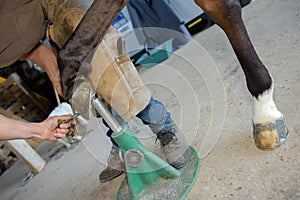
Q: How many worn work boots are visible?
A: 2